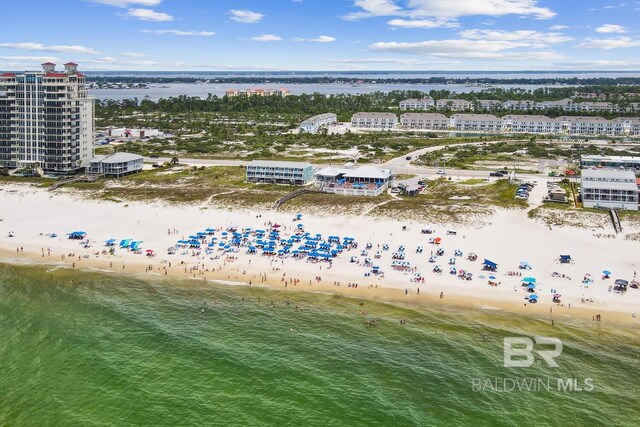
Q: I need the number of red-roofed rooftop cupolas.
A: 2